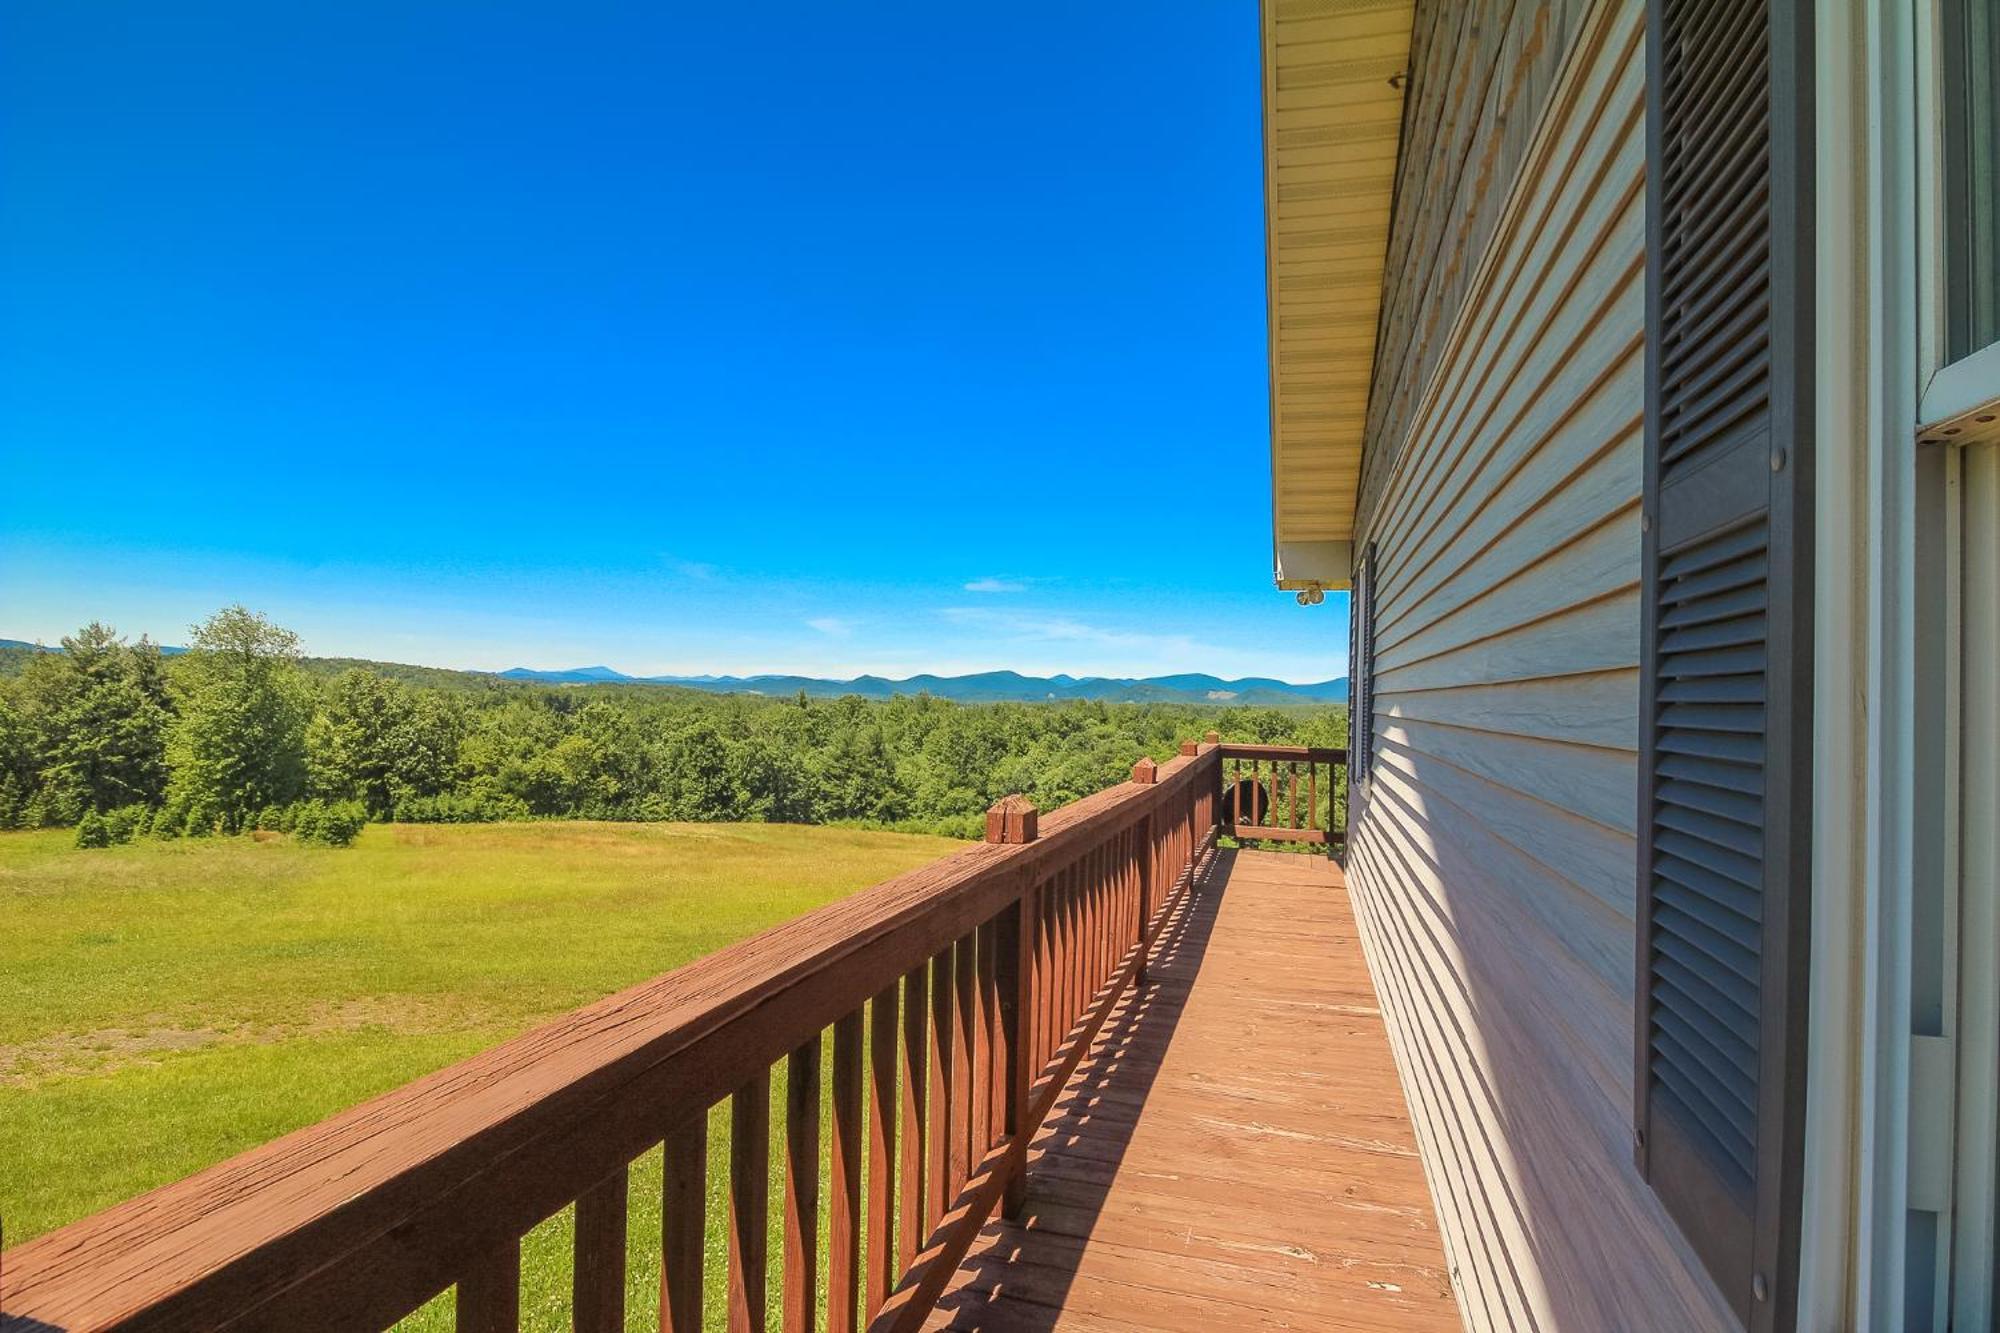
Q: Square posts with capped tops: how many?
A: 4